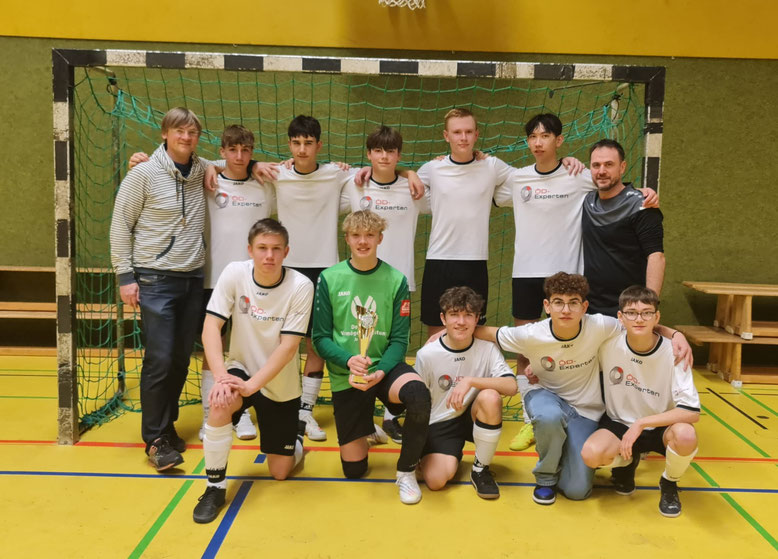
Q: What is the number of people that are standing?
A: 7